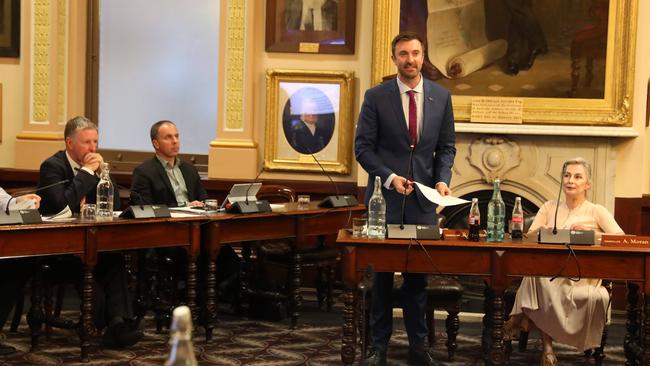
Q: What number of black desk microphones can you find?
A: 6